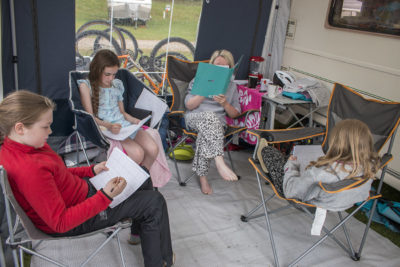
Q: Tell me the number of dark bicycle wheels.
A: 5